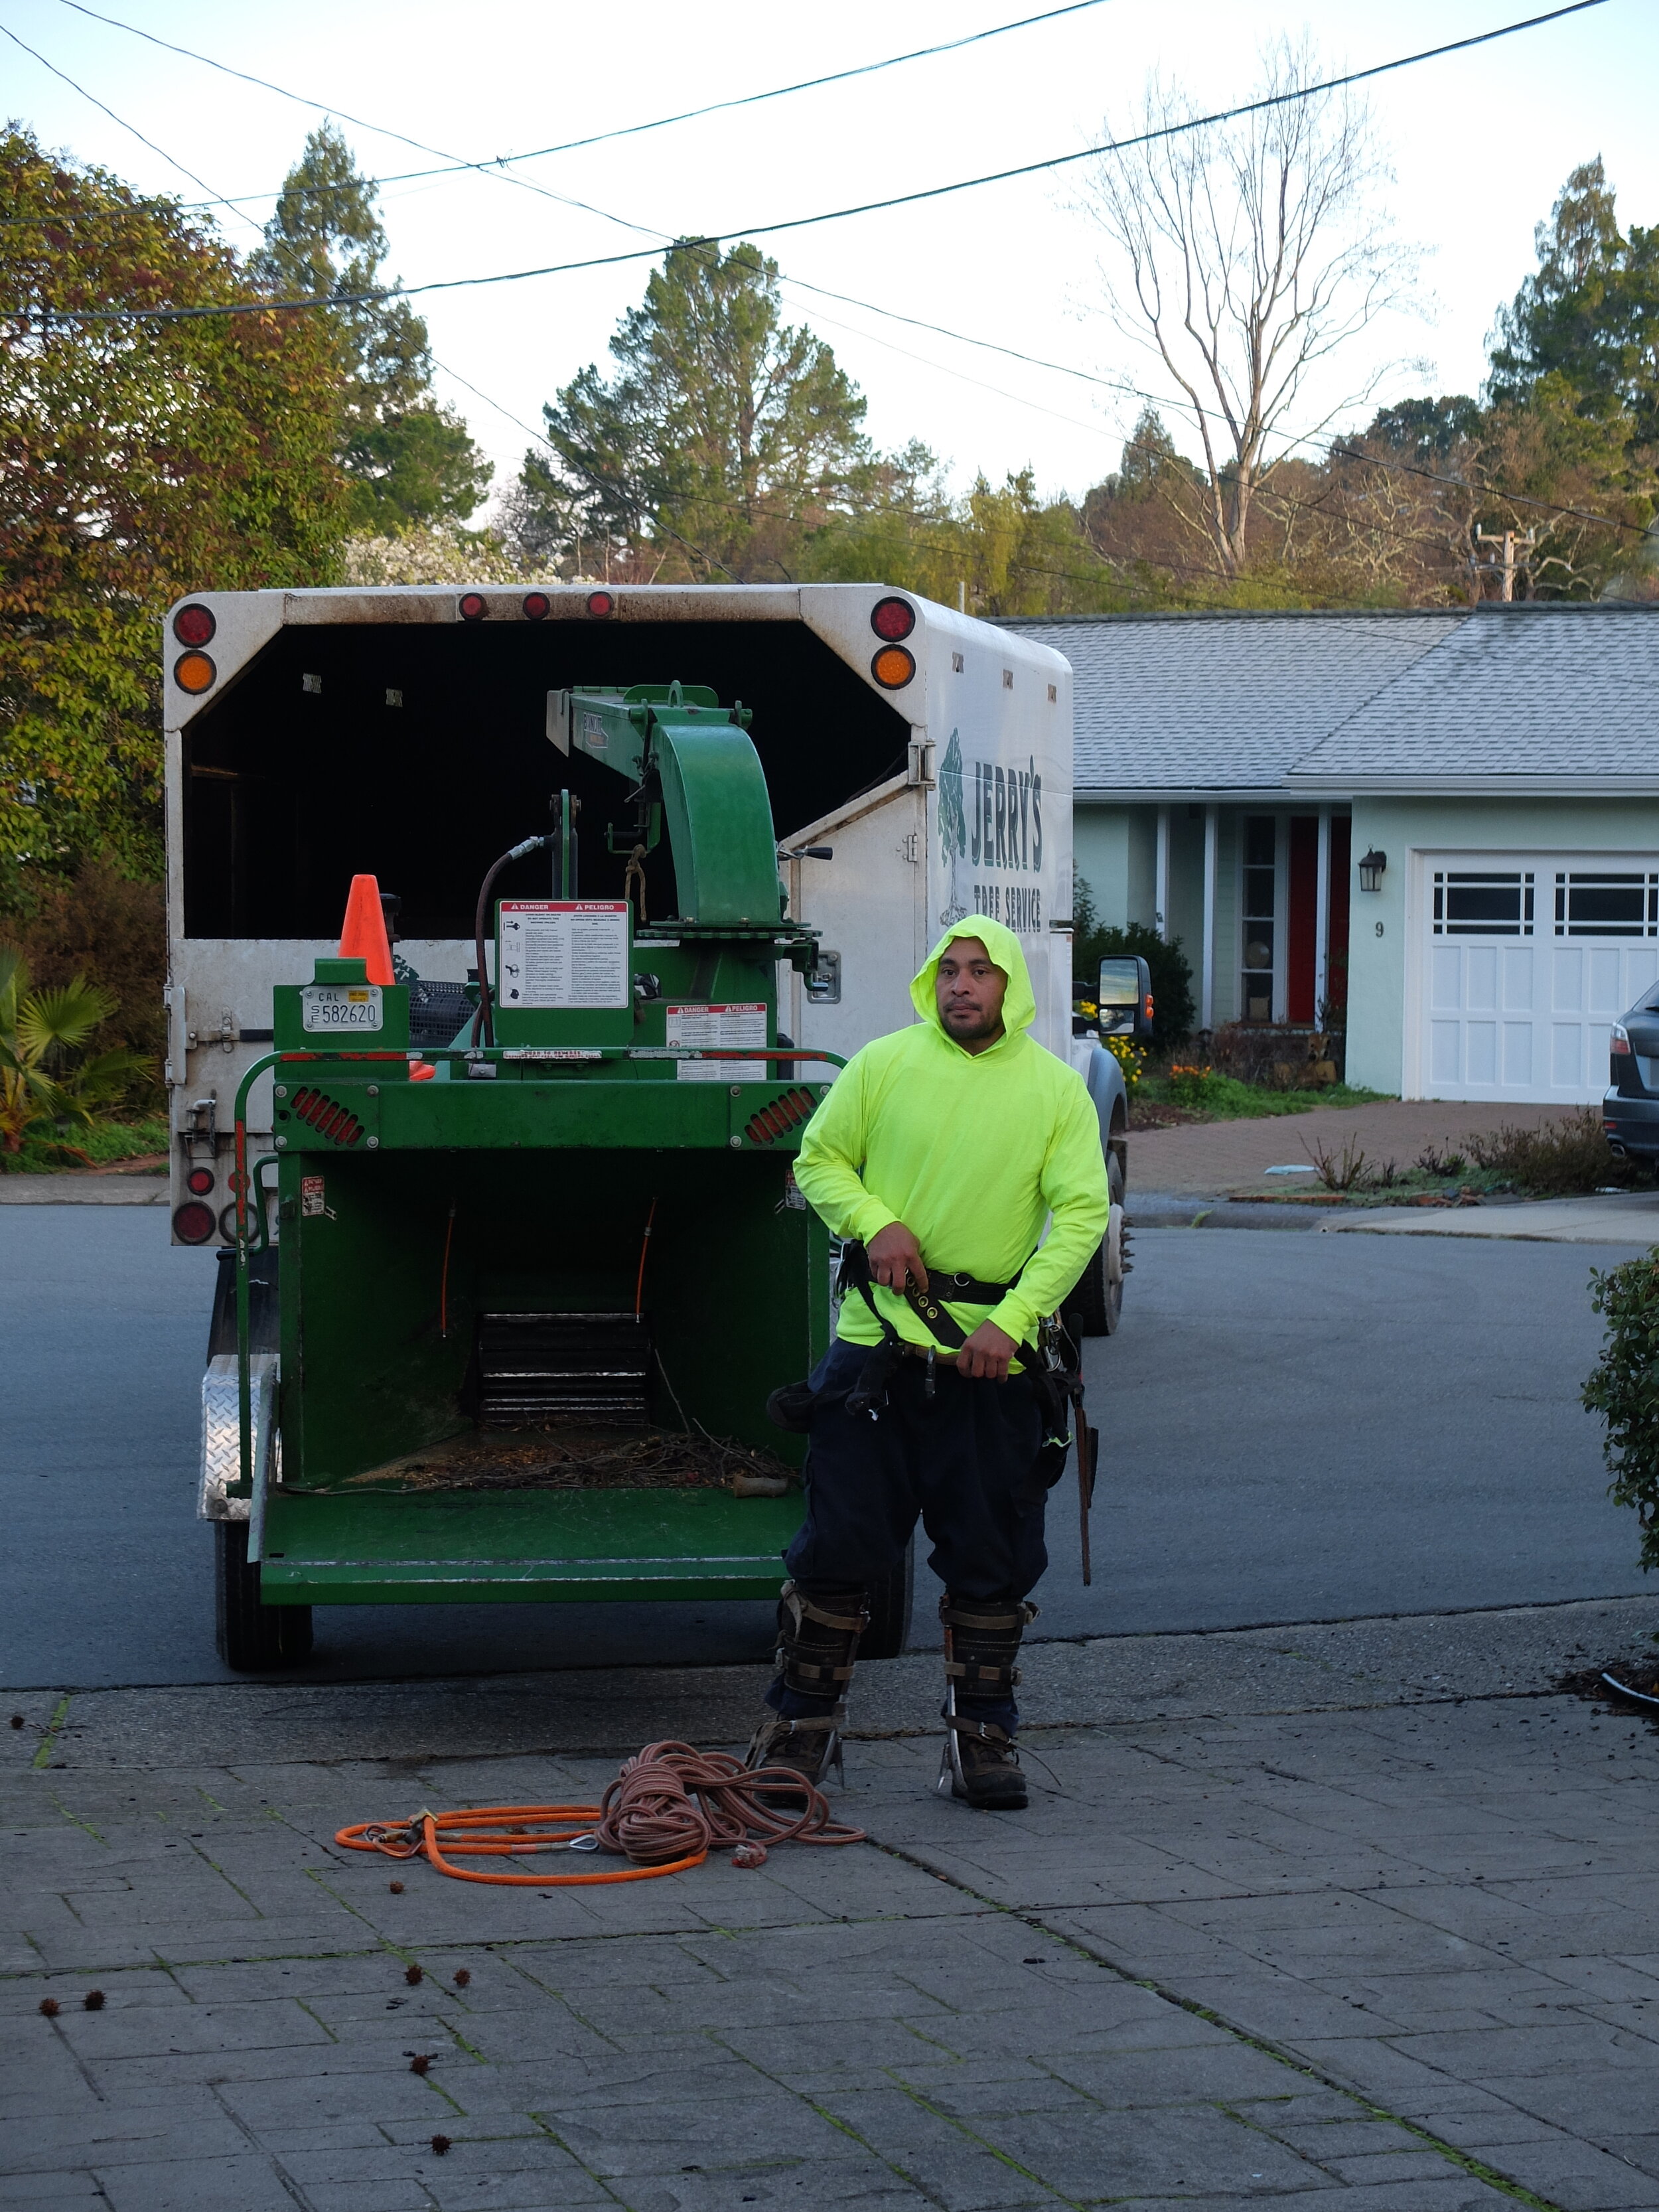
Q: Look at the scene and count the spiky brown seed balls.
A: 8